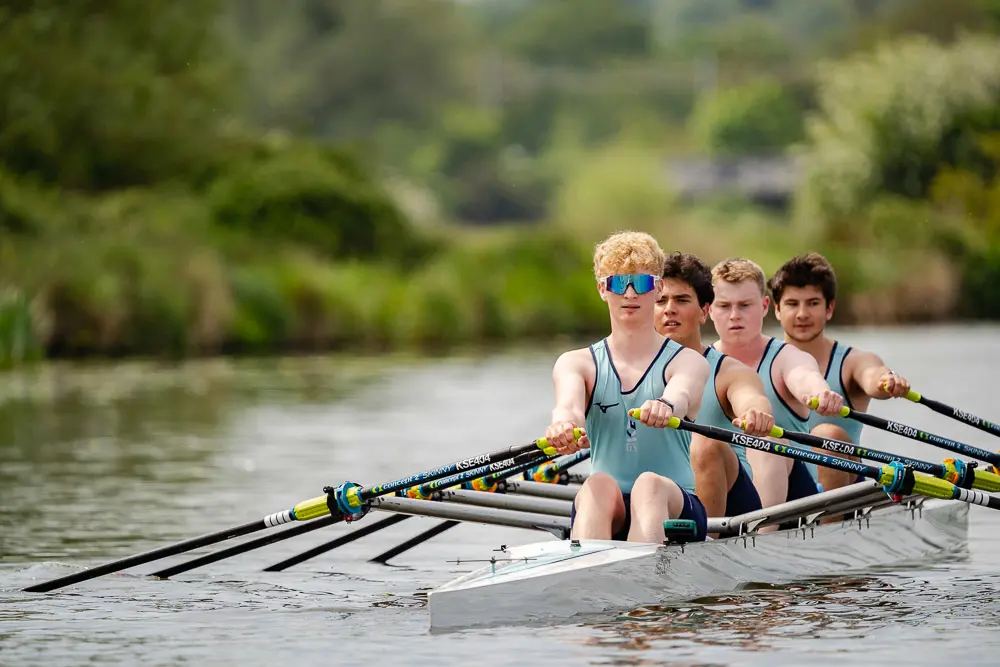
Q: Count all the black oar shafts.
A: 8